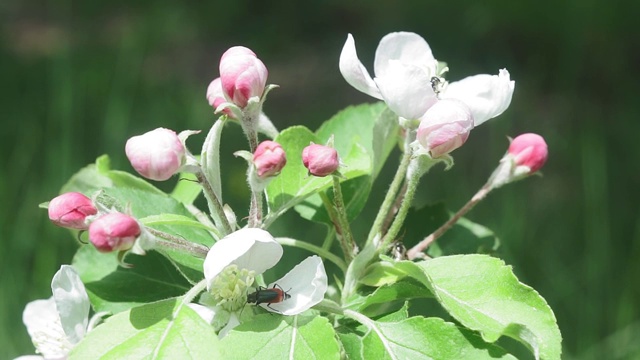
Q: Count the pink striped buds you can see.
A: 9